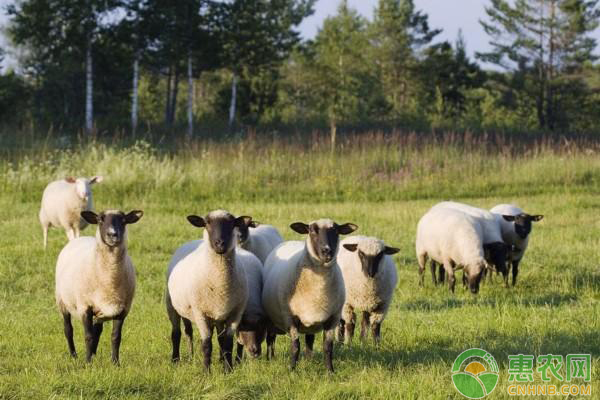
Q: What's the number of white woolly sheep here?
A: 10